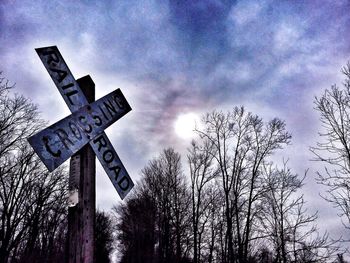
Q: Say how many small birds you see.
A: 0